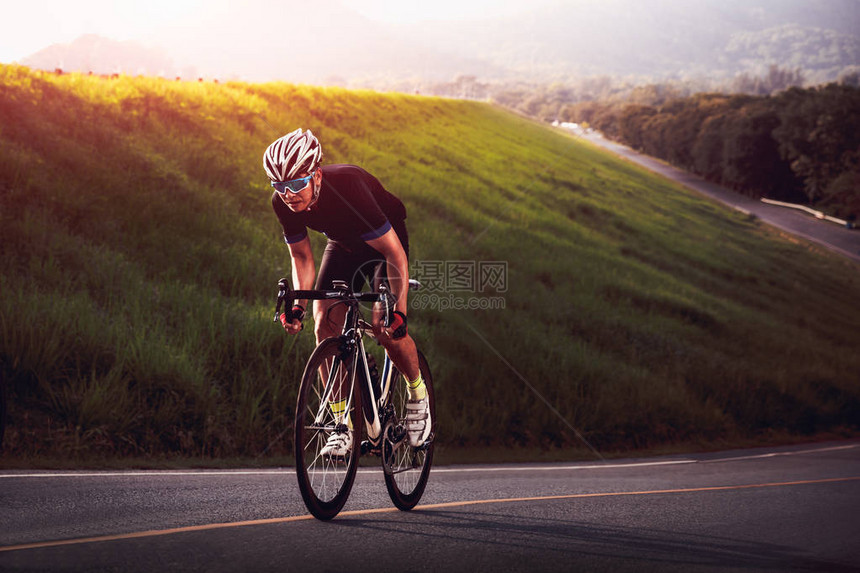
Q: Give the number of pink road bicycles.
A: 0